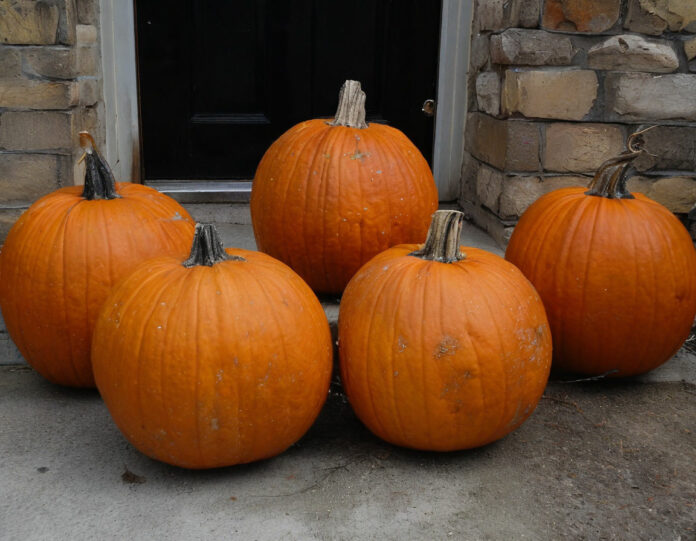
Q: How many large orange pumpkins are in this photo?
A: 5